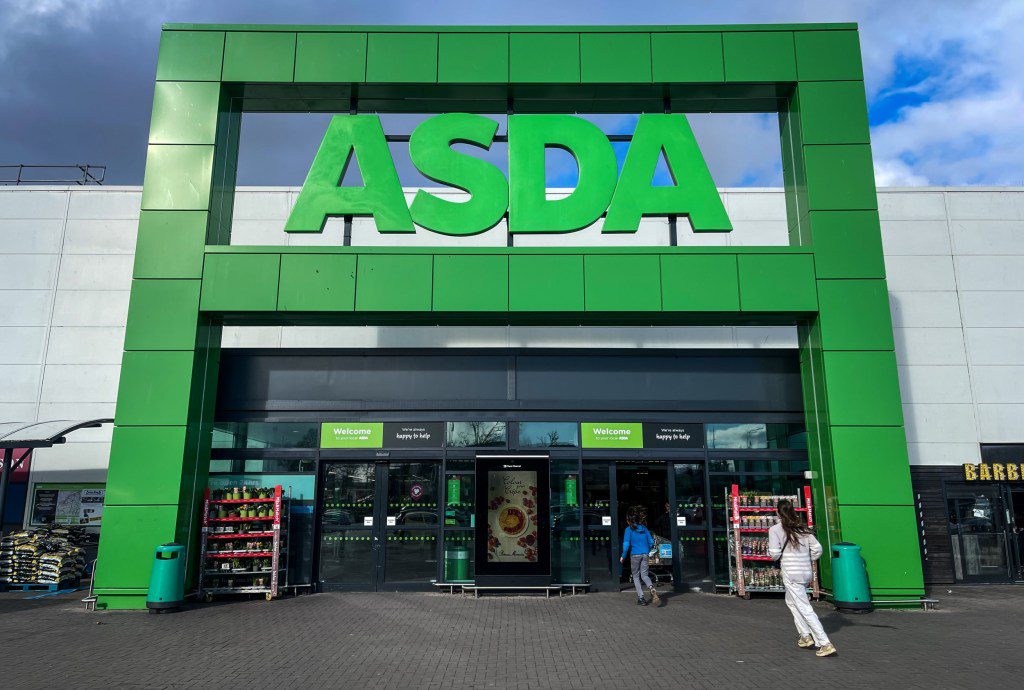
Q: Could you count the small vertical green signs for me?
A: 2